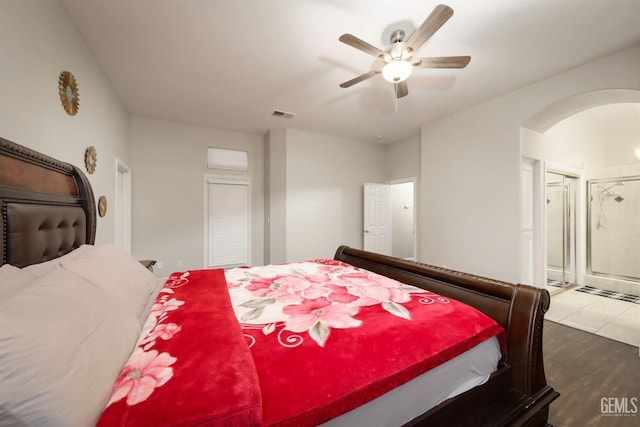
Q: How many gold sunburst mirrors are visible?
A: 3